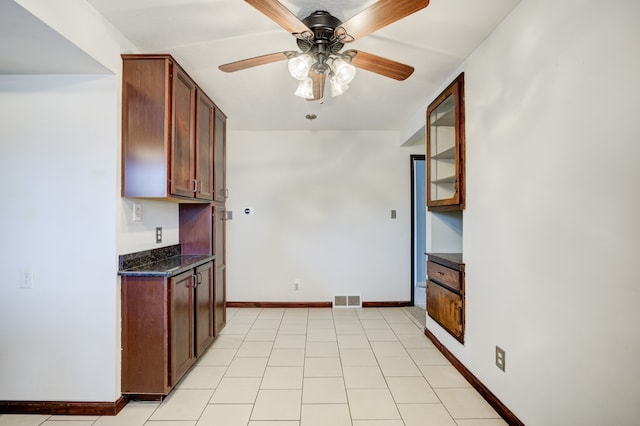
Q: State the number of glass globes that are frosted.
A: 4